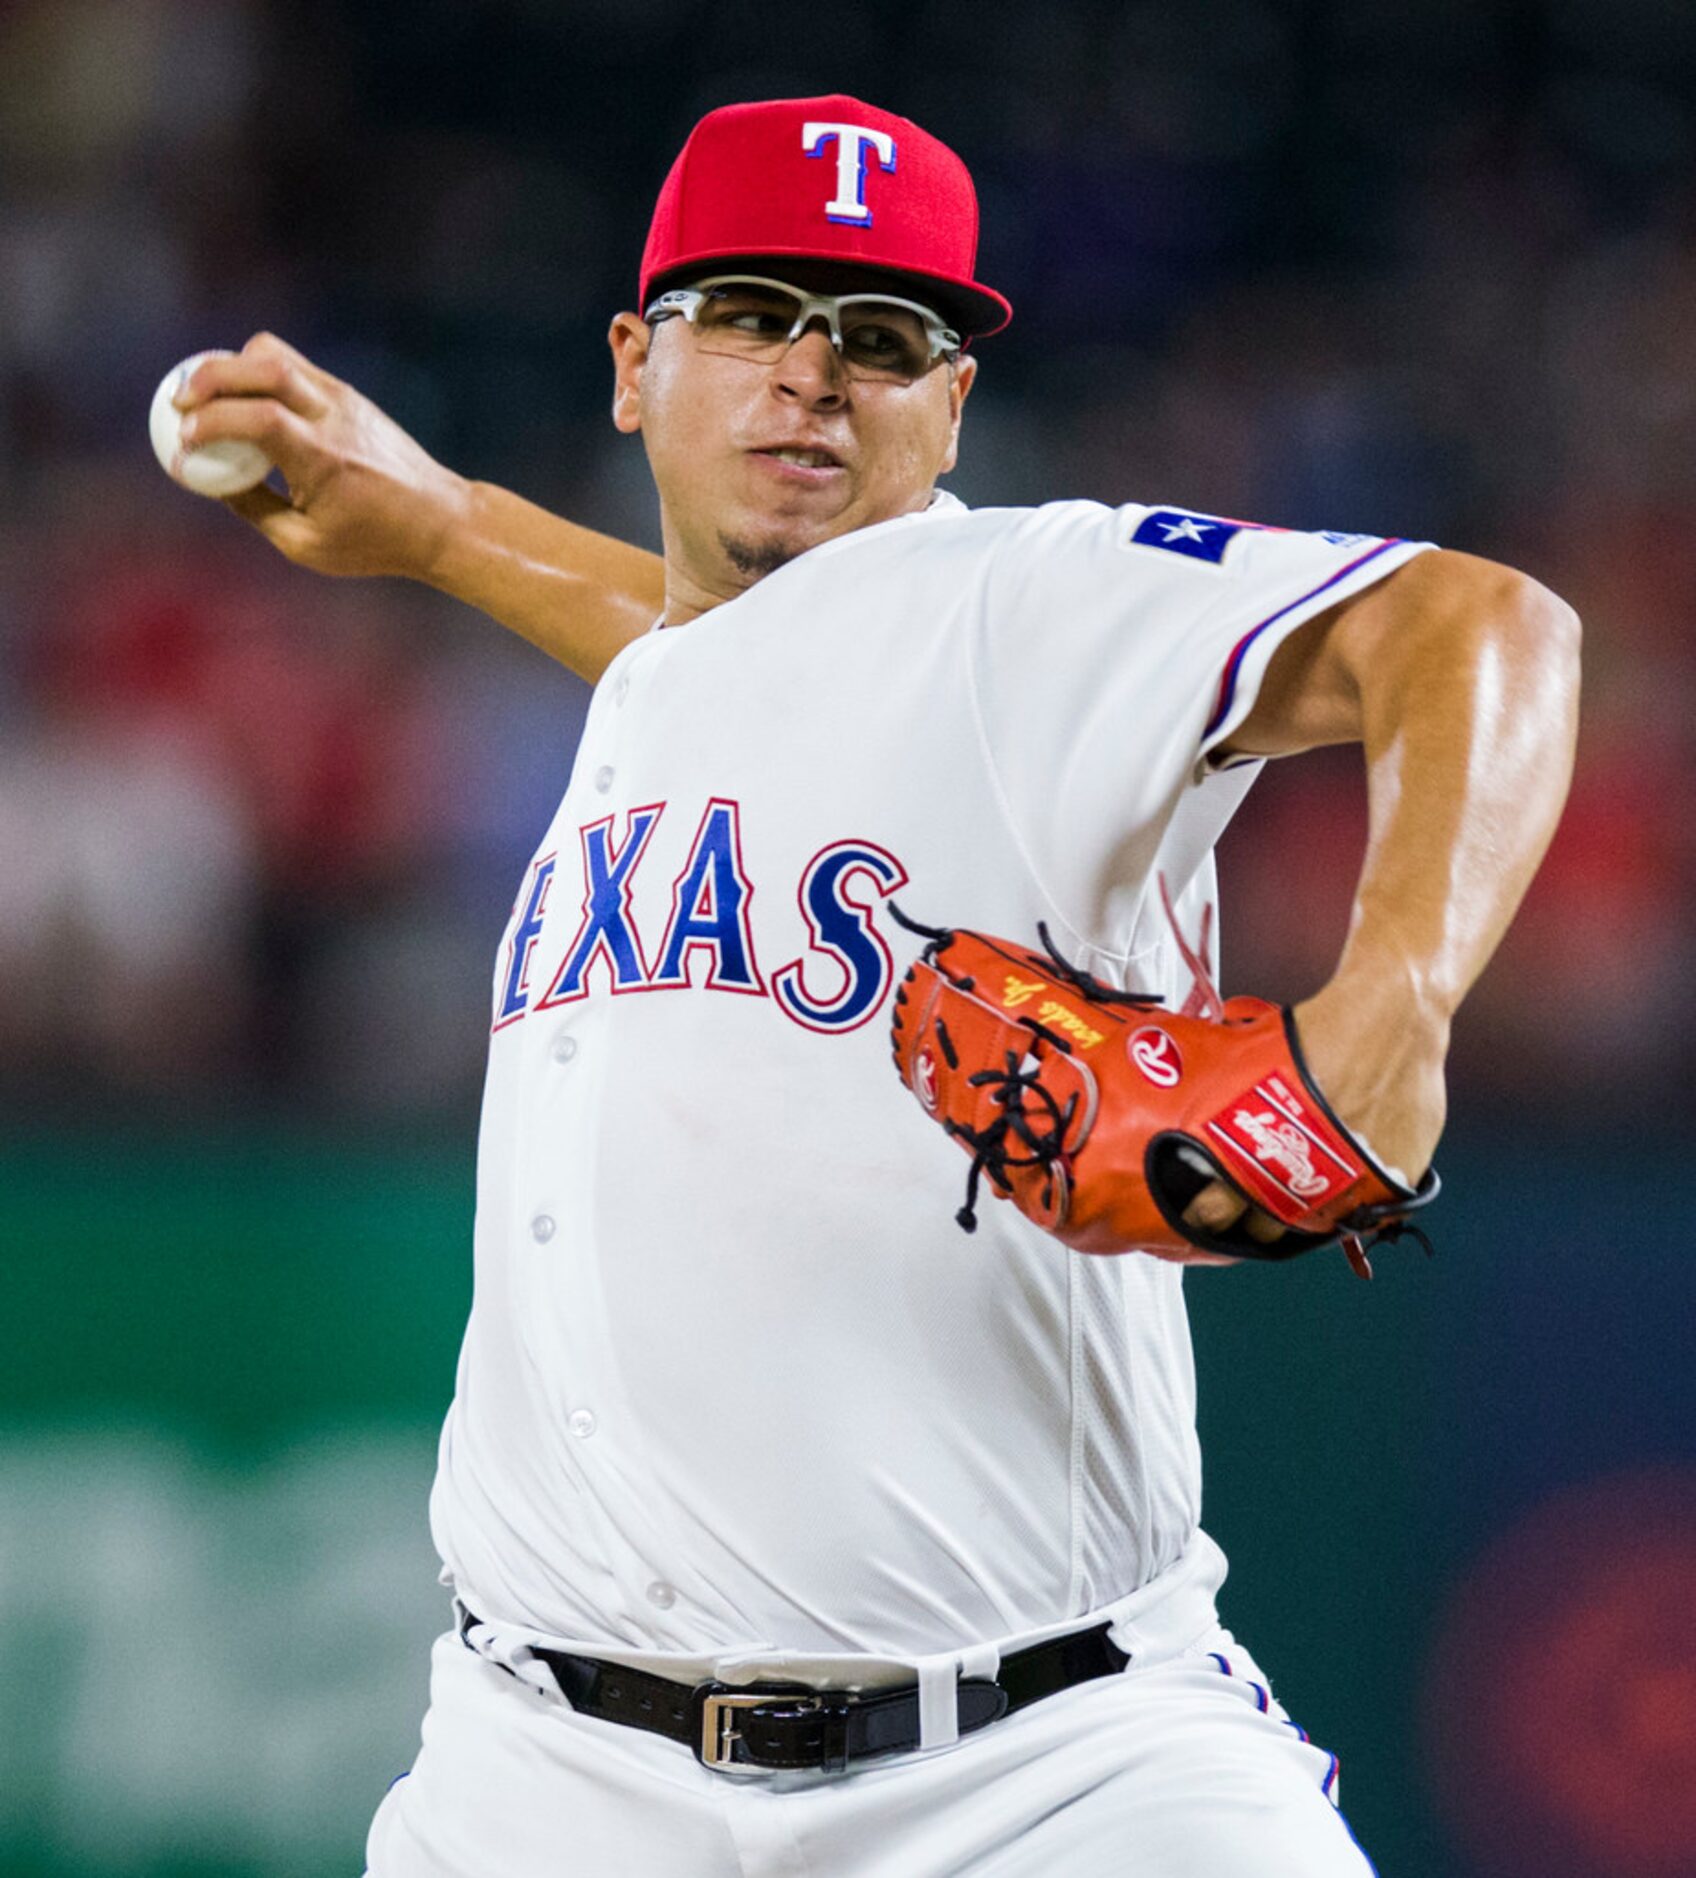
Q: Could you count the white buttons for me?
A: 6